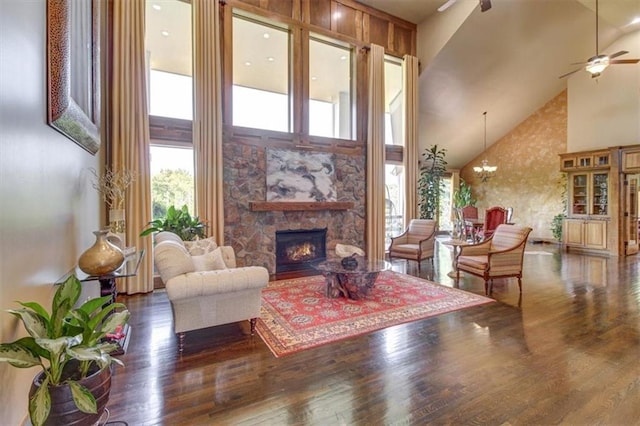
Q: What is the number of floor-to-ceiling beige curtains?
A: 4